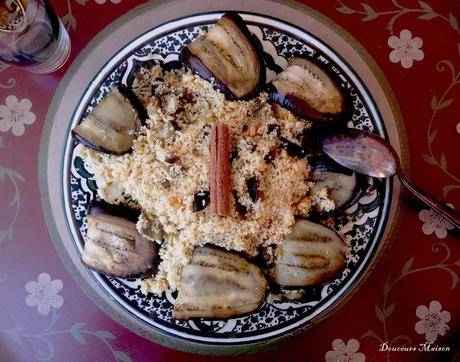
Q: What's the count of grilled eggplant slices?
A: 7